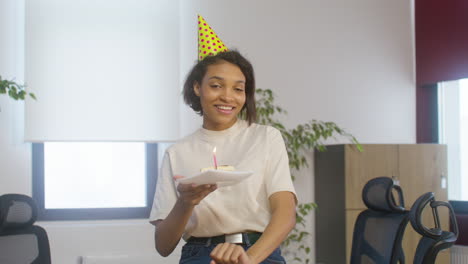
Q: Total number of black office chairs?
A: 3